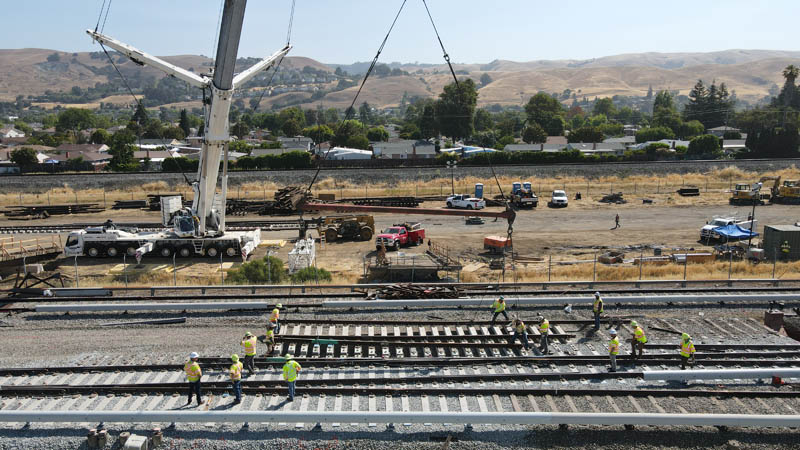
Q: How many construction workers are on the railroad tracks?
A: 13